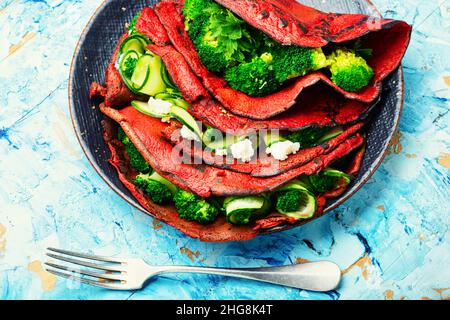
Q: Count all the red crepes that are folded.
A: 3